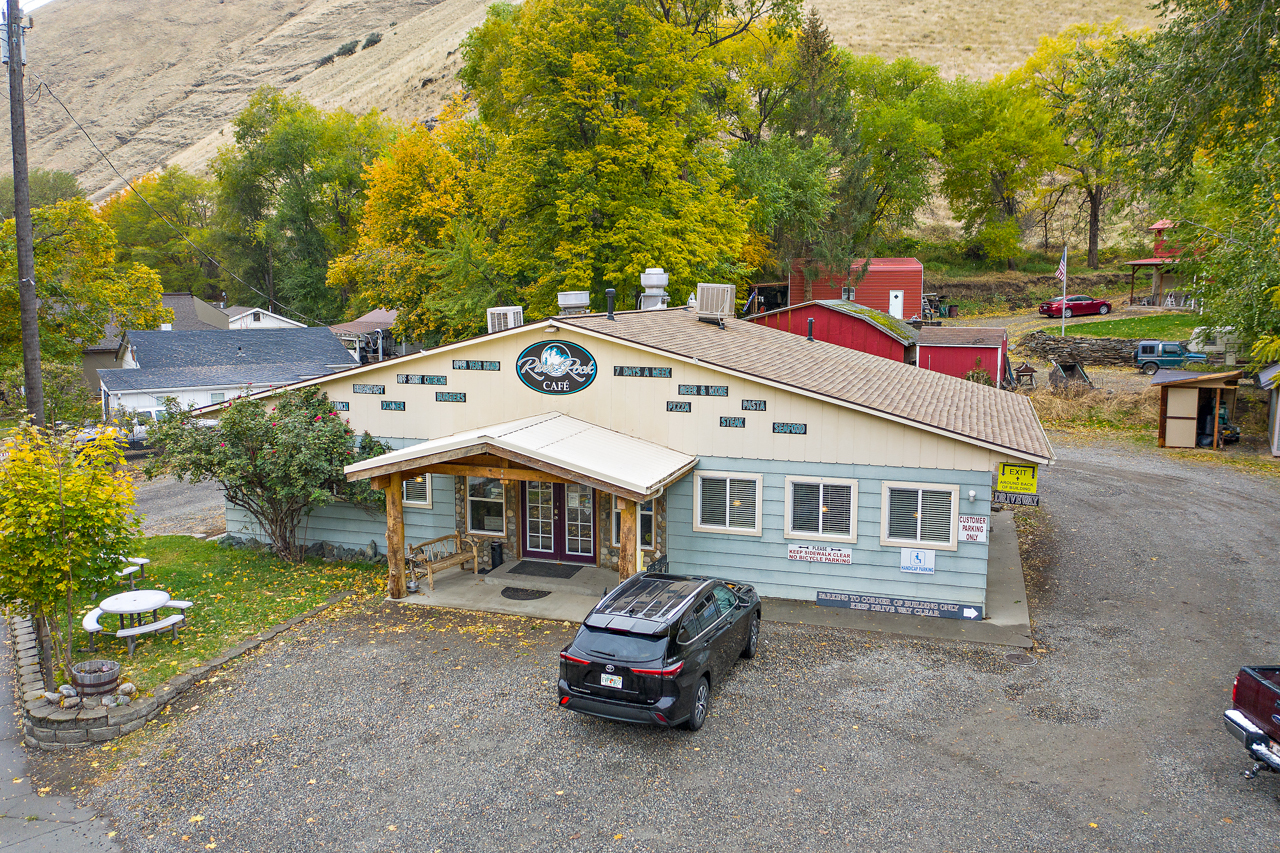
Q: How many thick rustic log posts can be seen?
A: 2